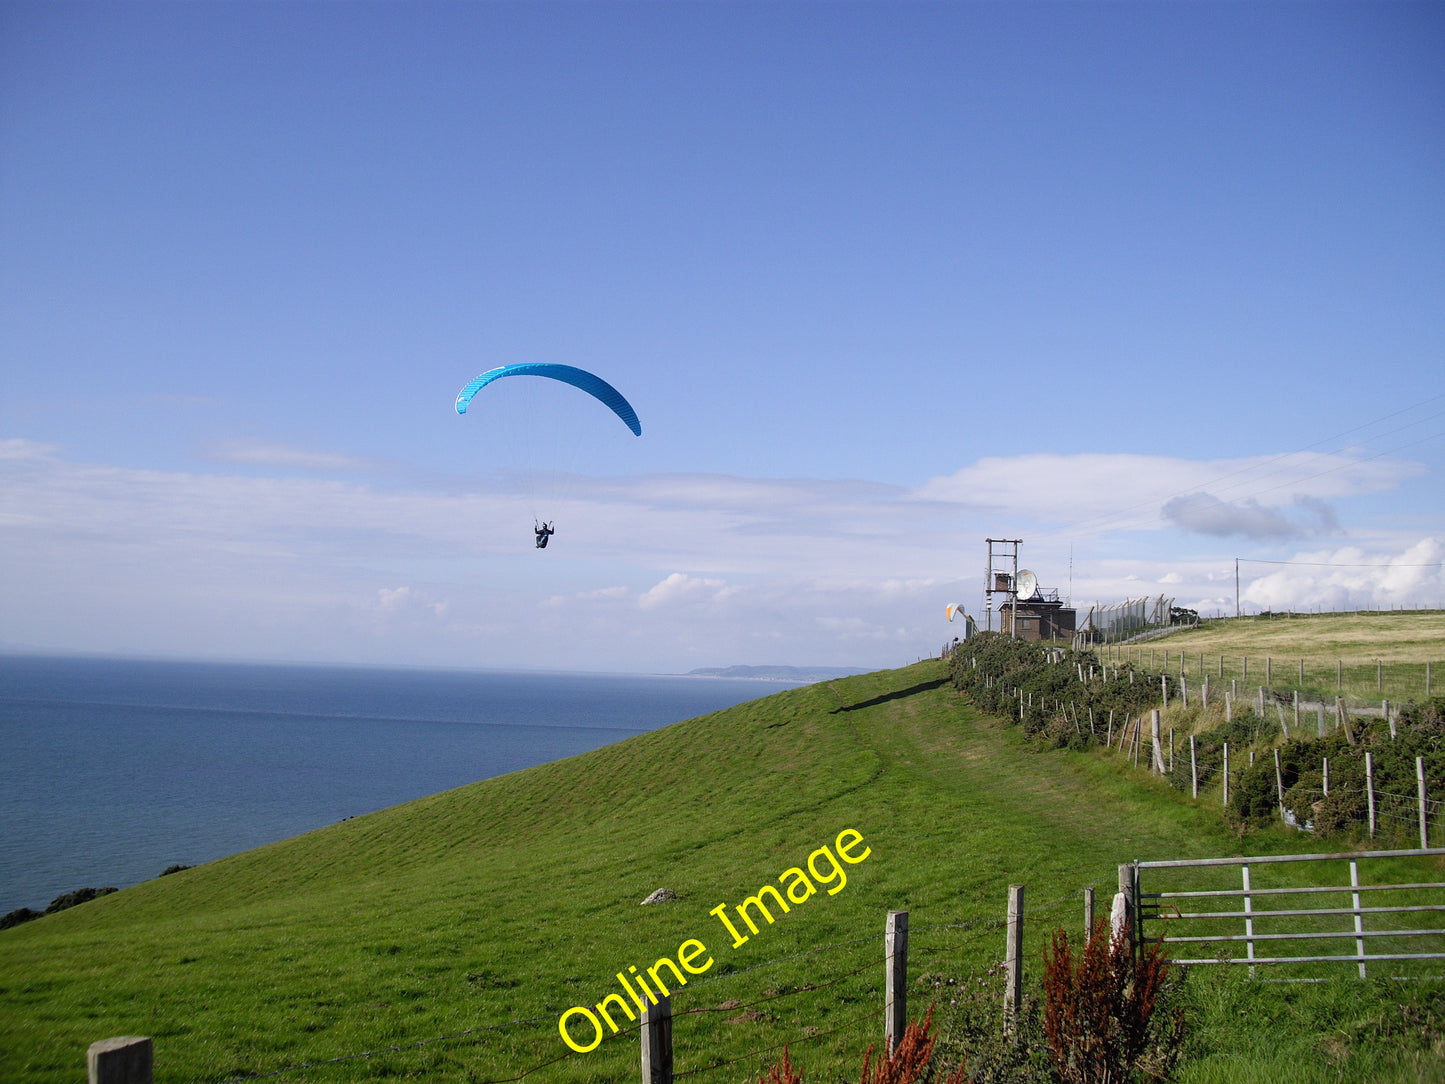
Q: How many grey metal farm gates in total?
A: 1